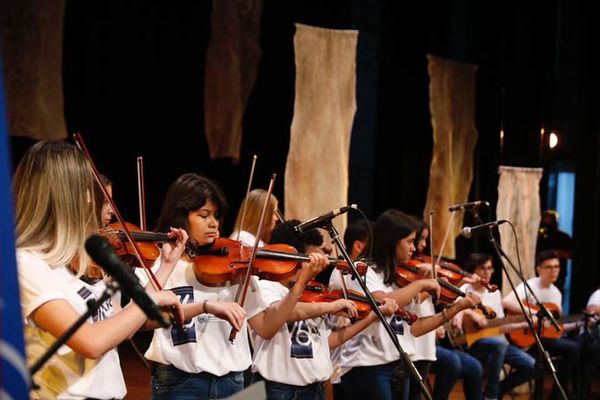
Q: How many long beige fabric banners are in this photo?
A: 5